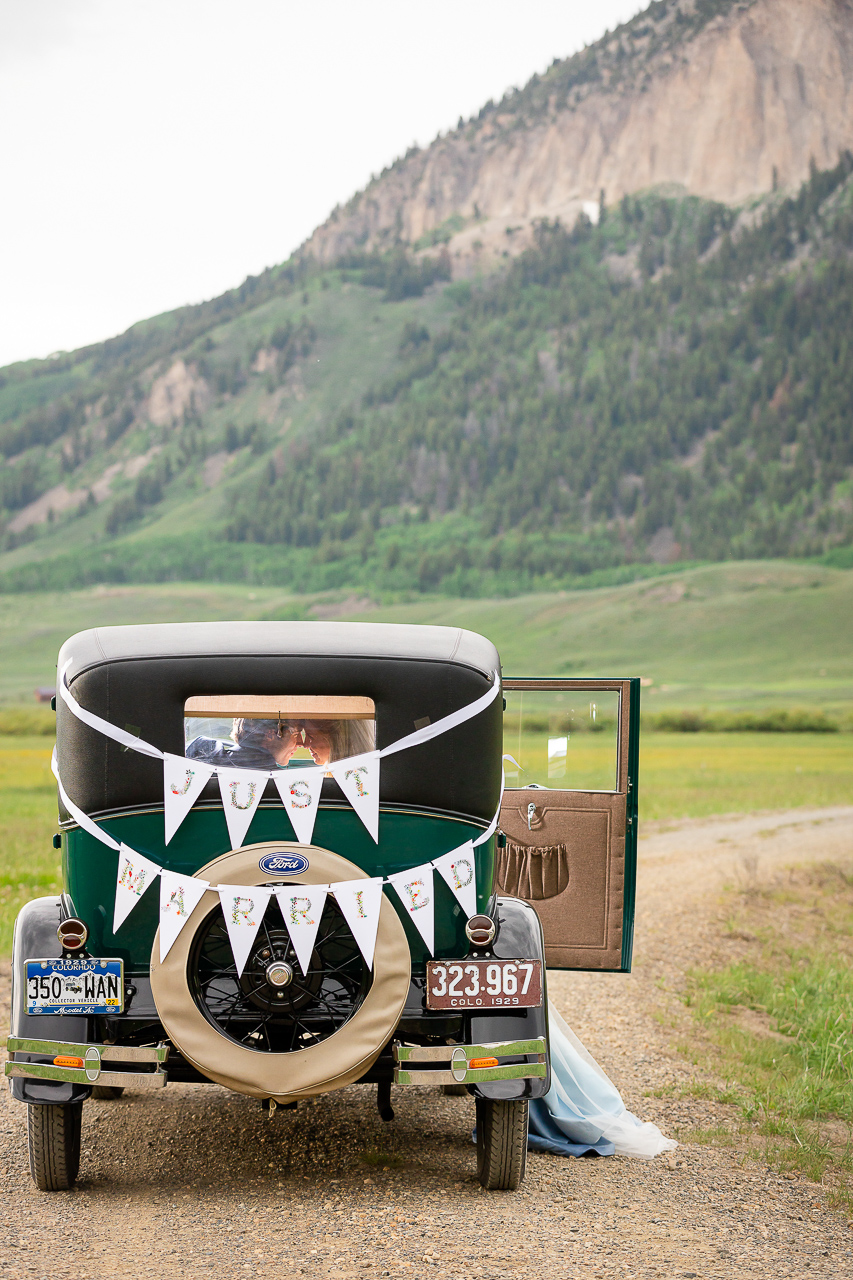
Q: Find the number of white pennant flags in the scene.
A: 11